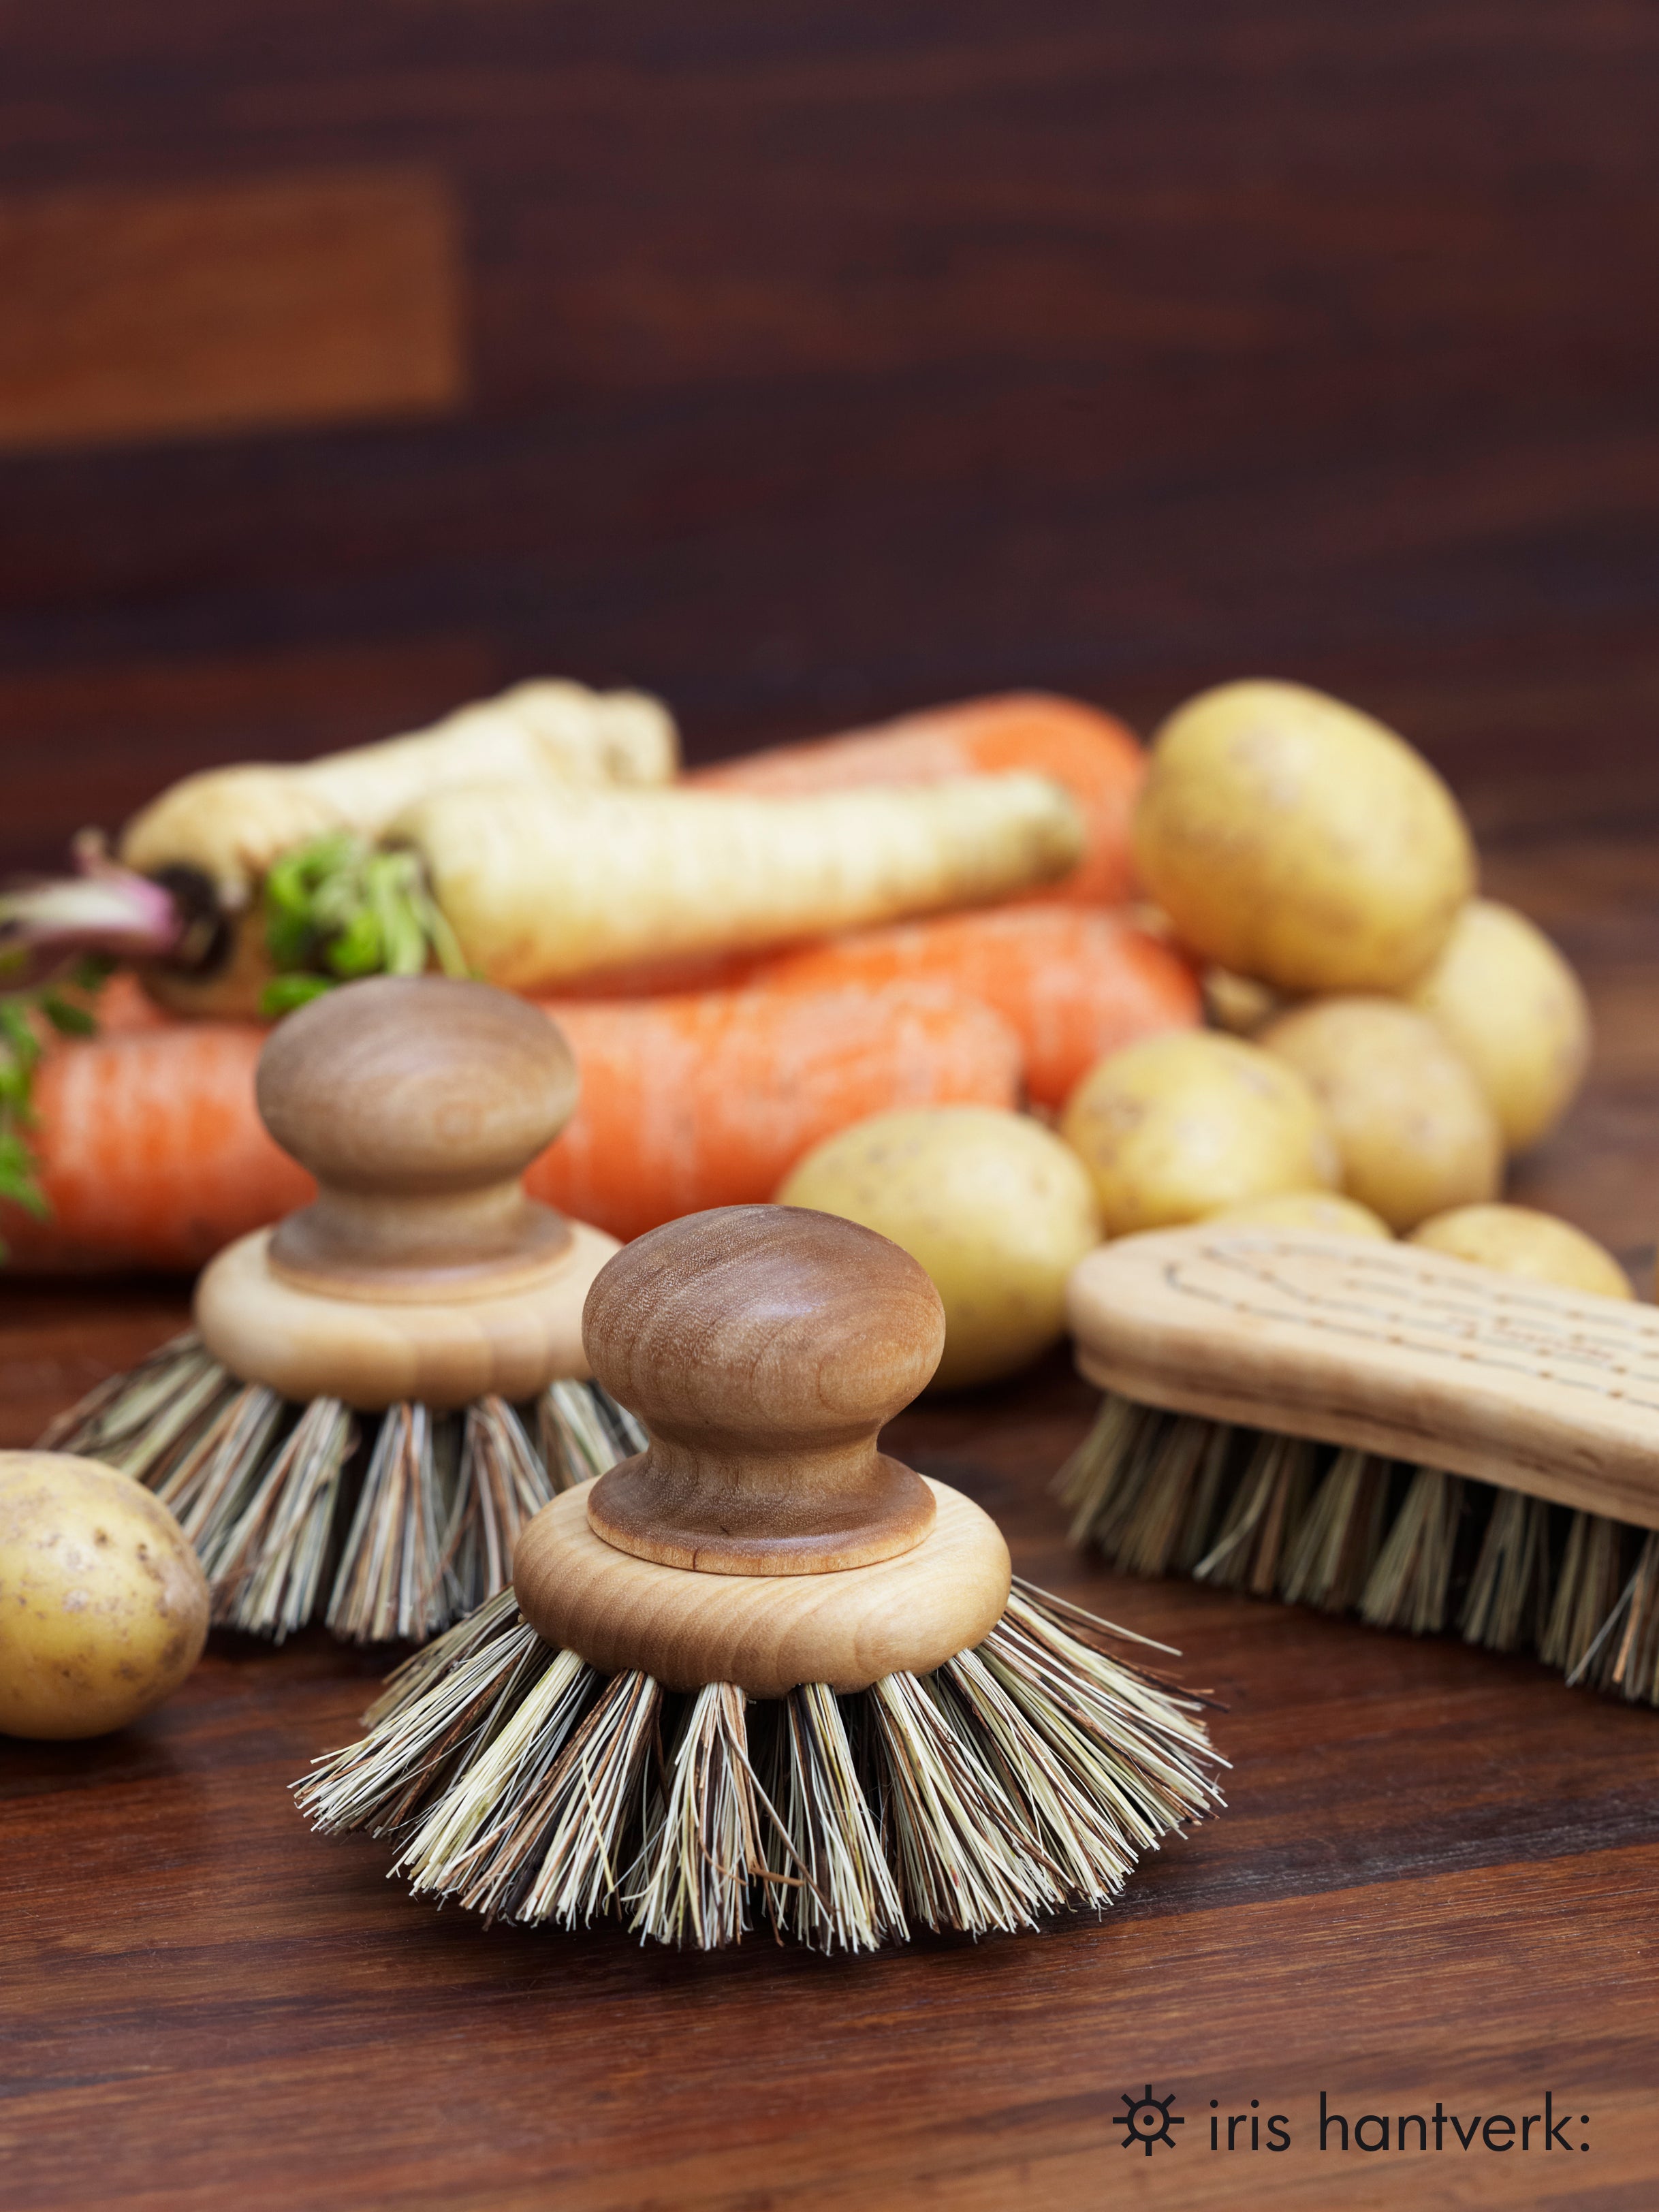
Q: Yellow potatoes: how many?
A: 8